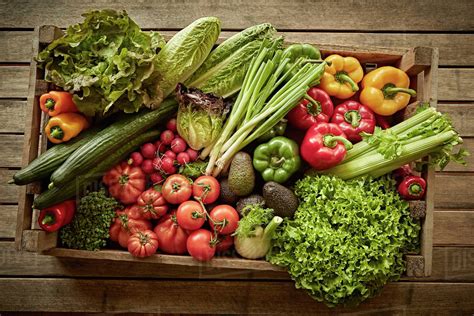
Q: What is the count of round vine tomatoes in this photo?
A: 5